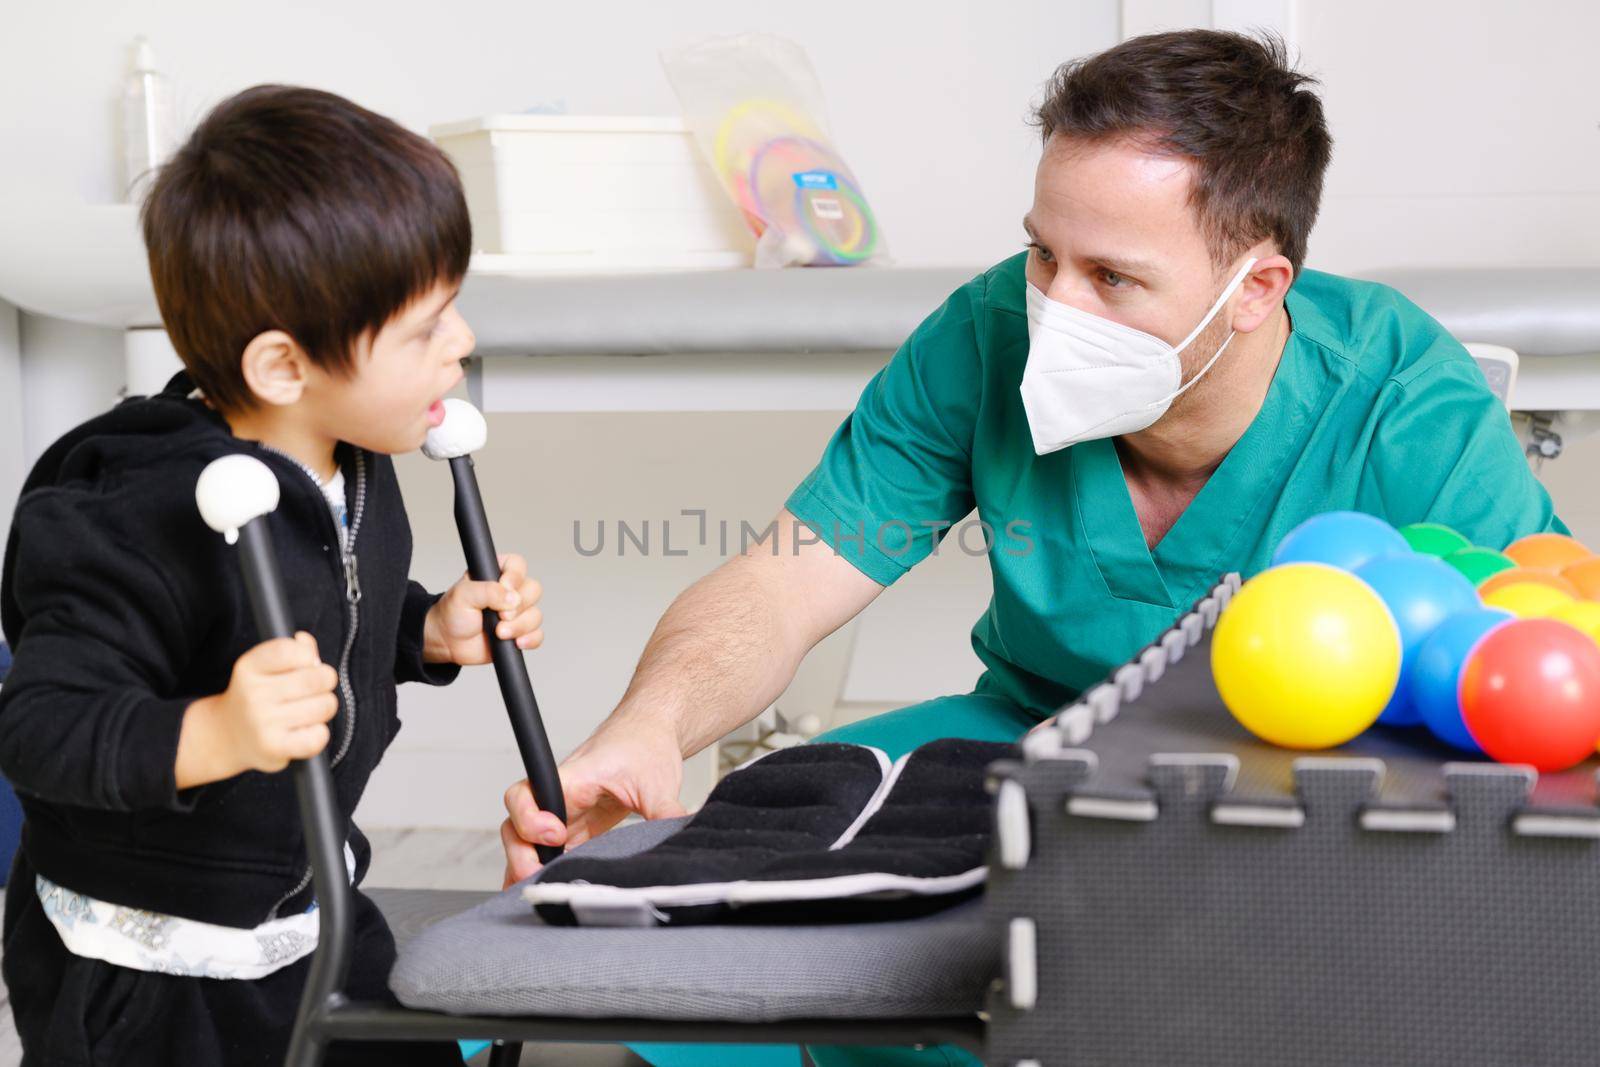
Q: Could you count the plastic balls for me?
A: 12